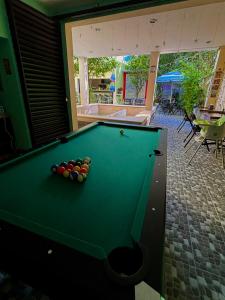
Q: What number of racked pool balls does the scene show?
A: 15